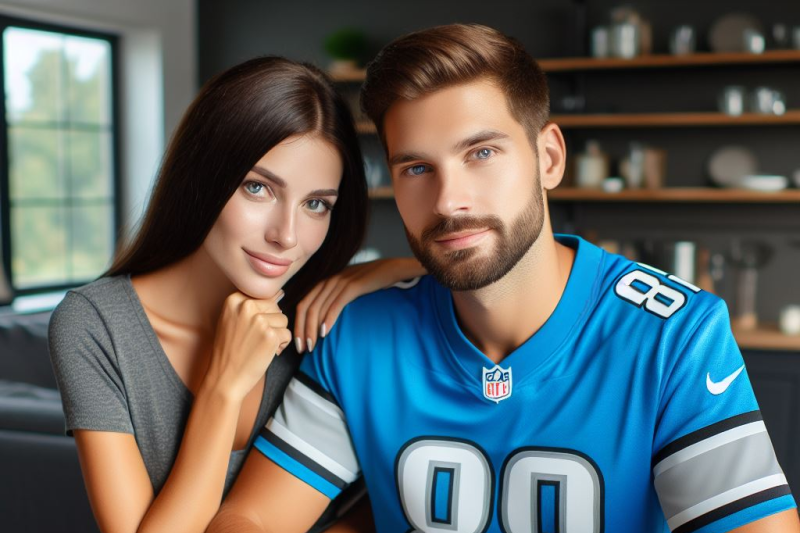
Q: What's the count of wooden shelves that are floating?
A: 3